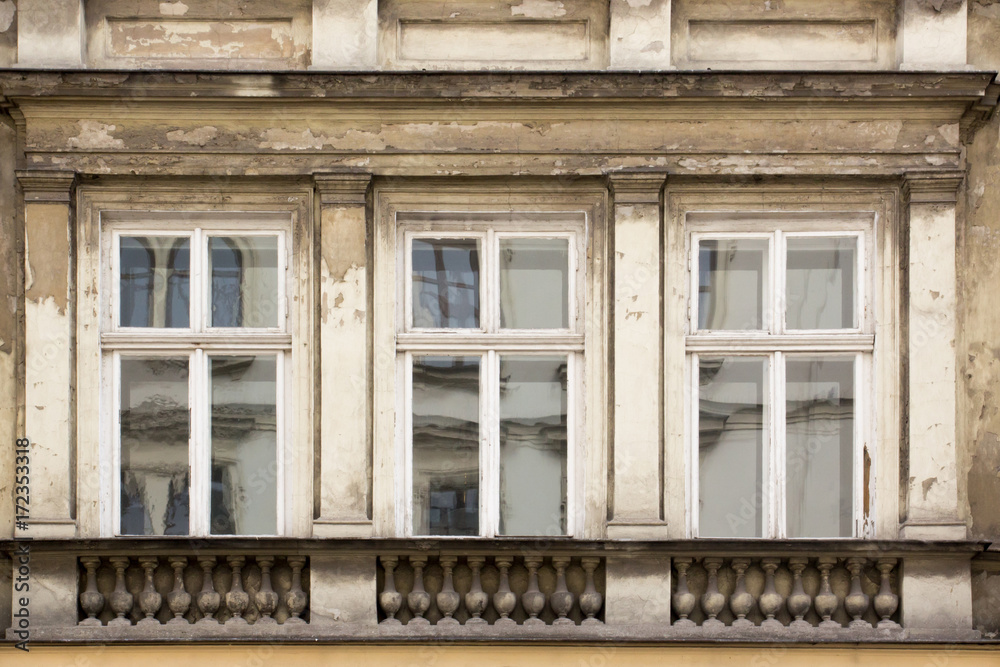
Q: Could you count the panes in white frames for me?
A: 12